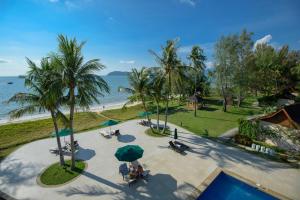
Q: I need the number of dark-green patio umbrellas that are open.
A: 4